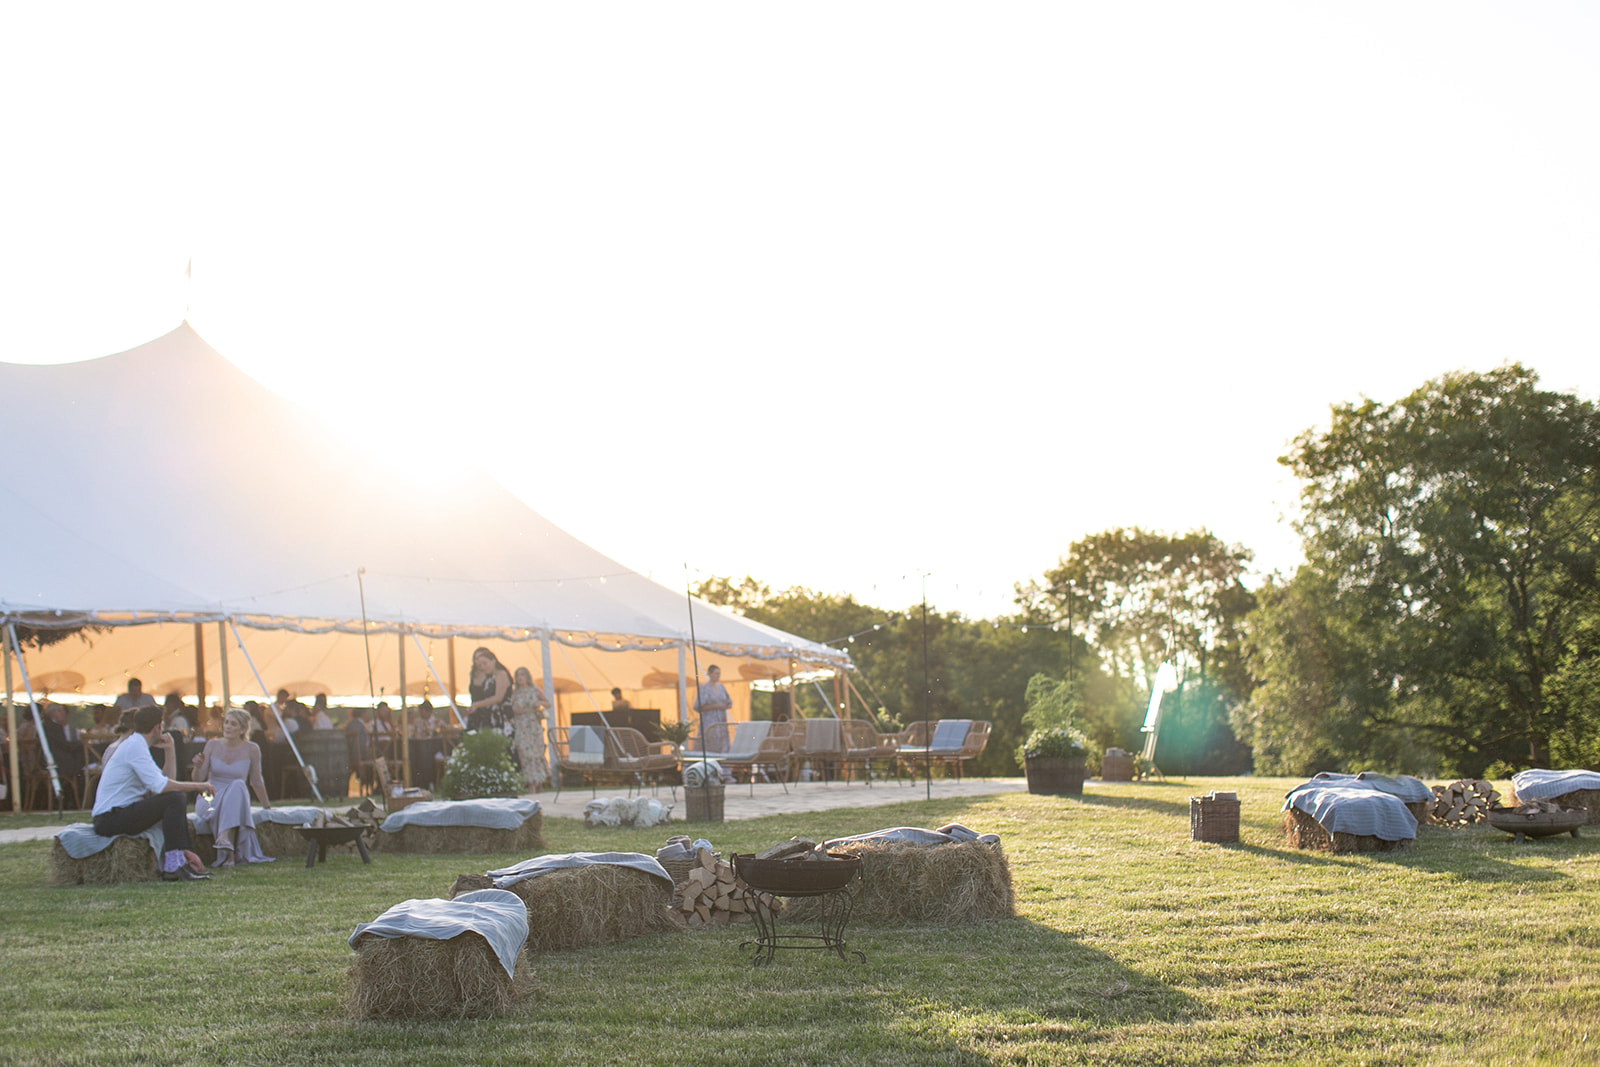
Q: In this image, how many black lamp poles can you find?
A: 4